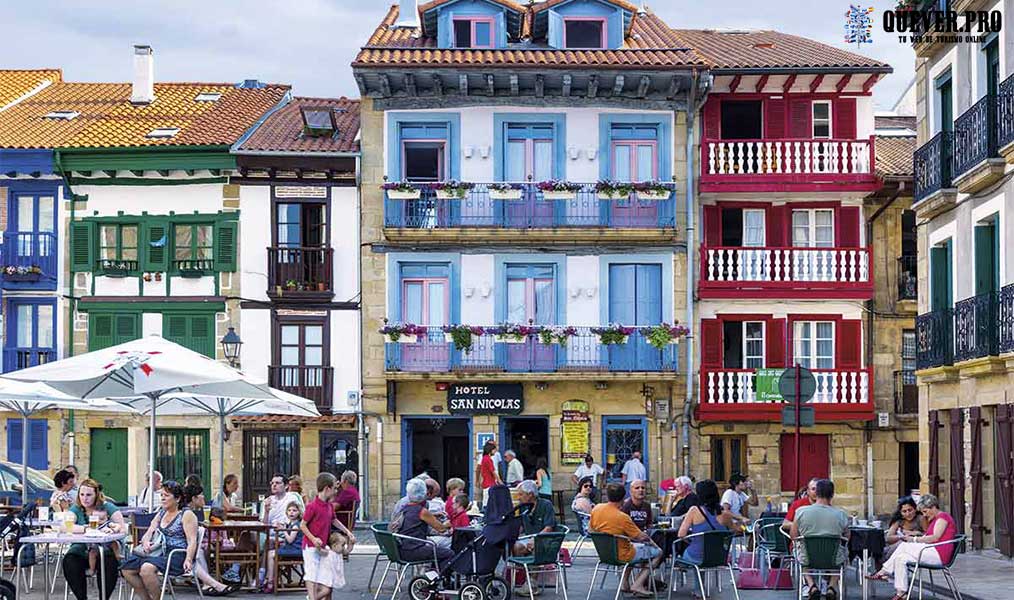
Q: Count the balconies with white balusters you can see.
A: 3